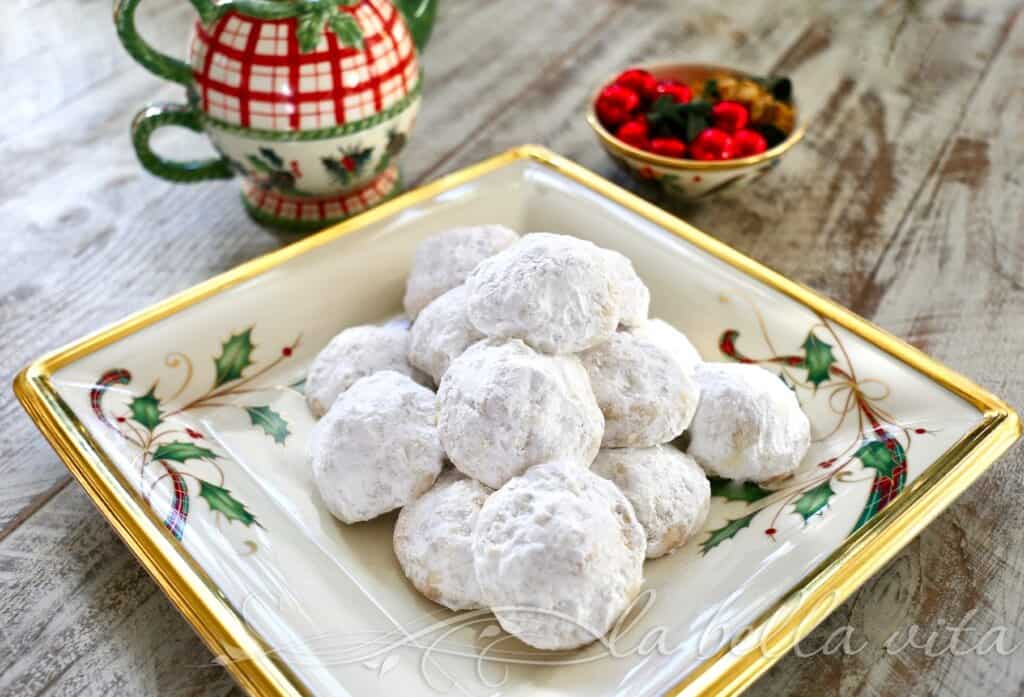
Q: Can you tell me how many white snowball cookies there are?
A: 13